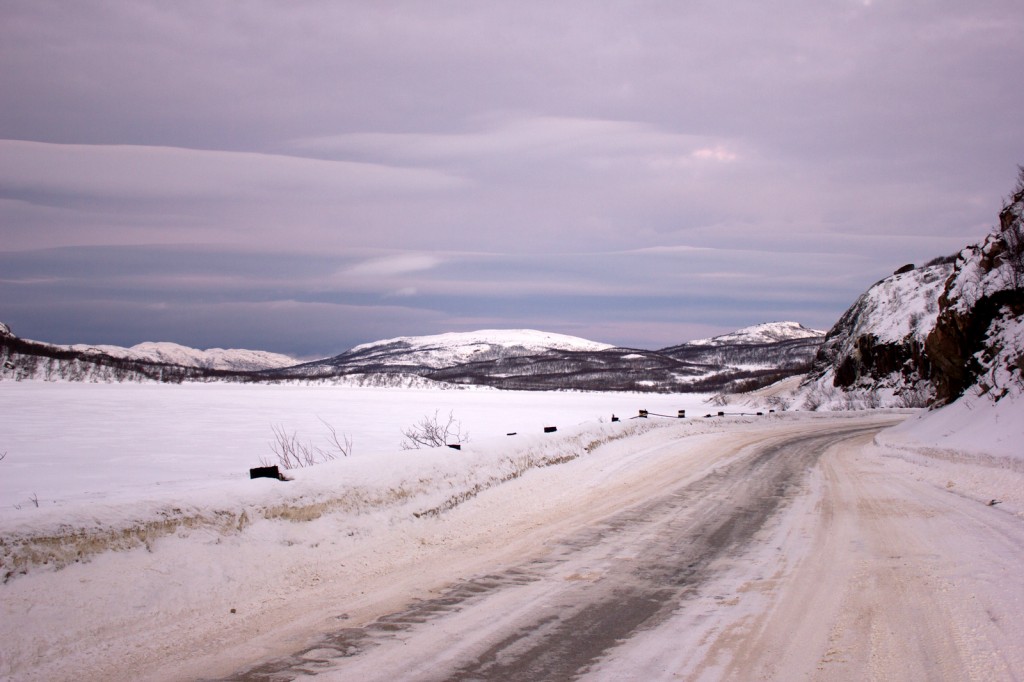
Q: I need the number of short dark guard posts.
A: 11